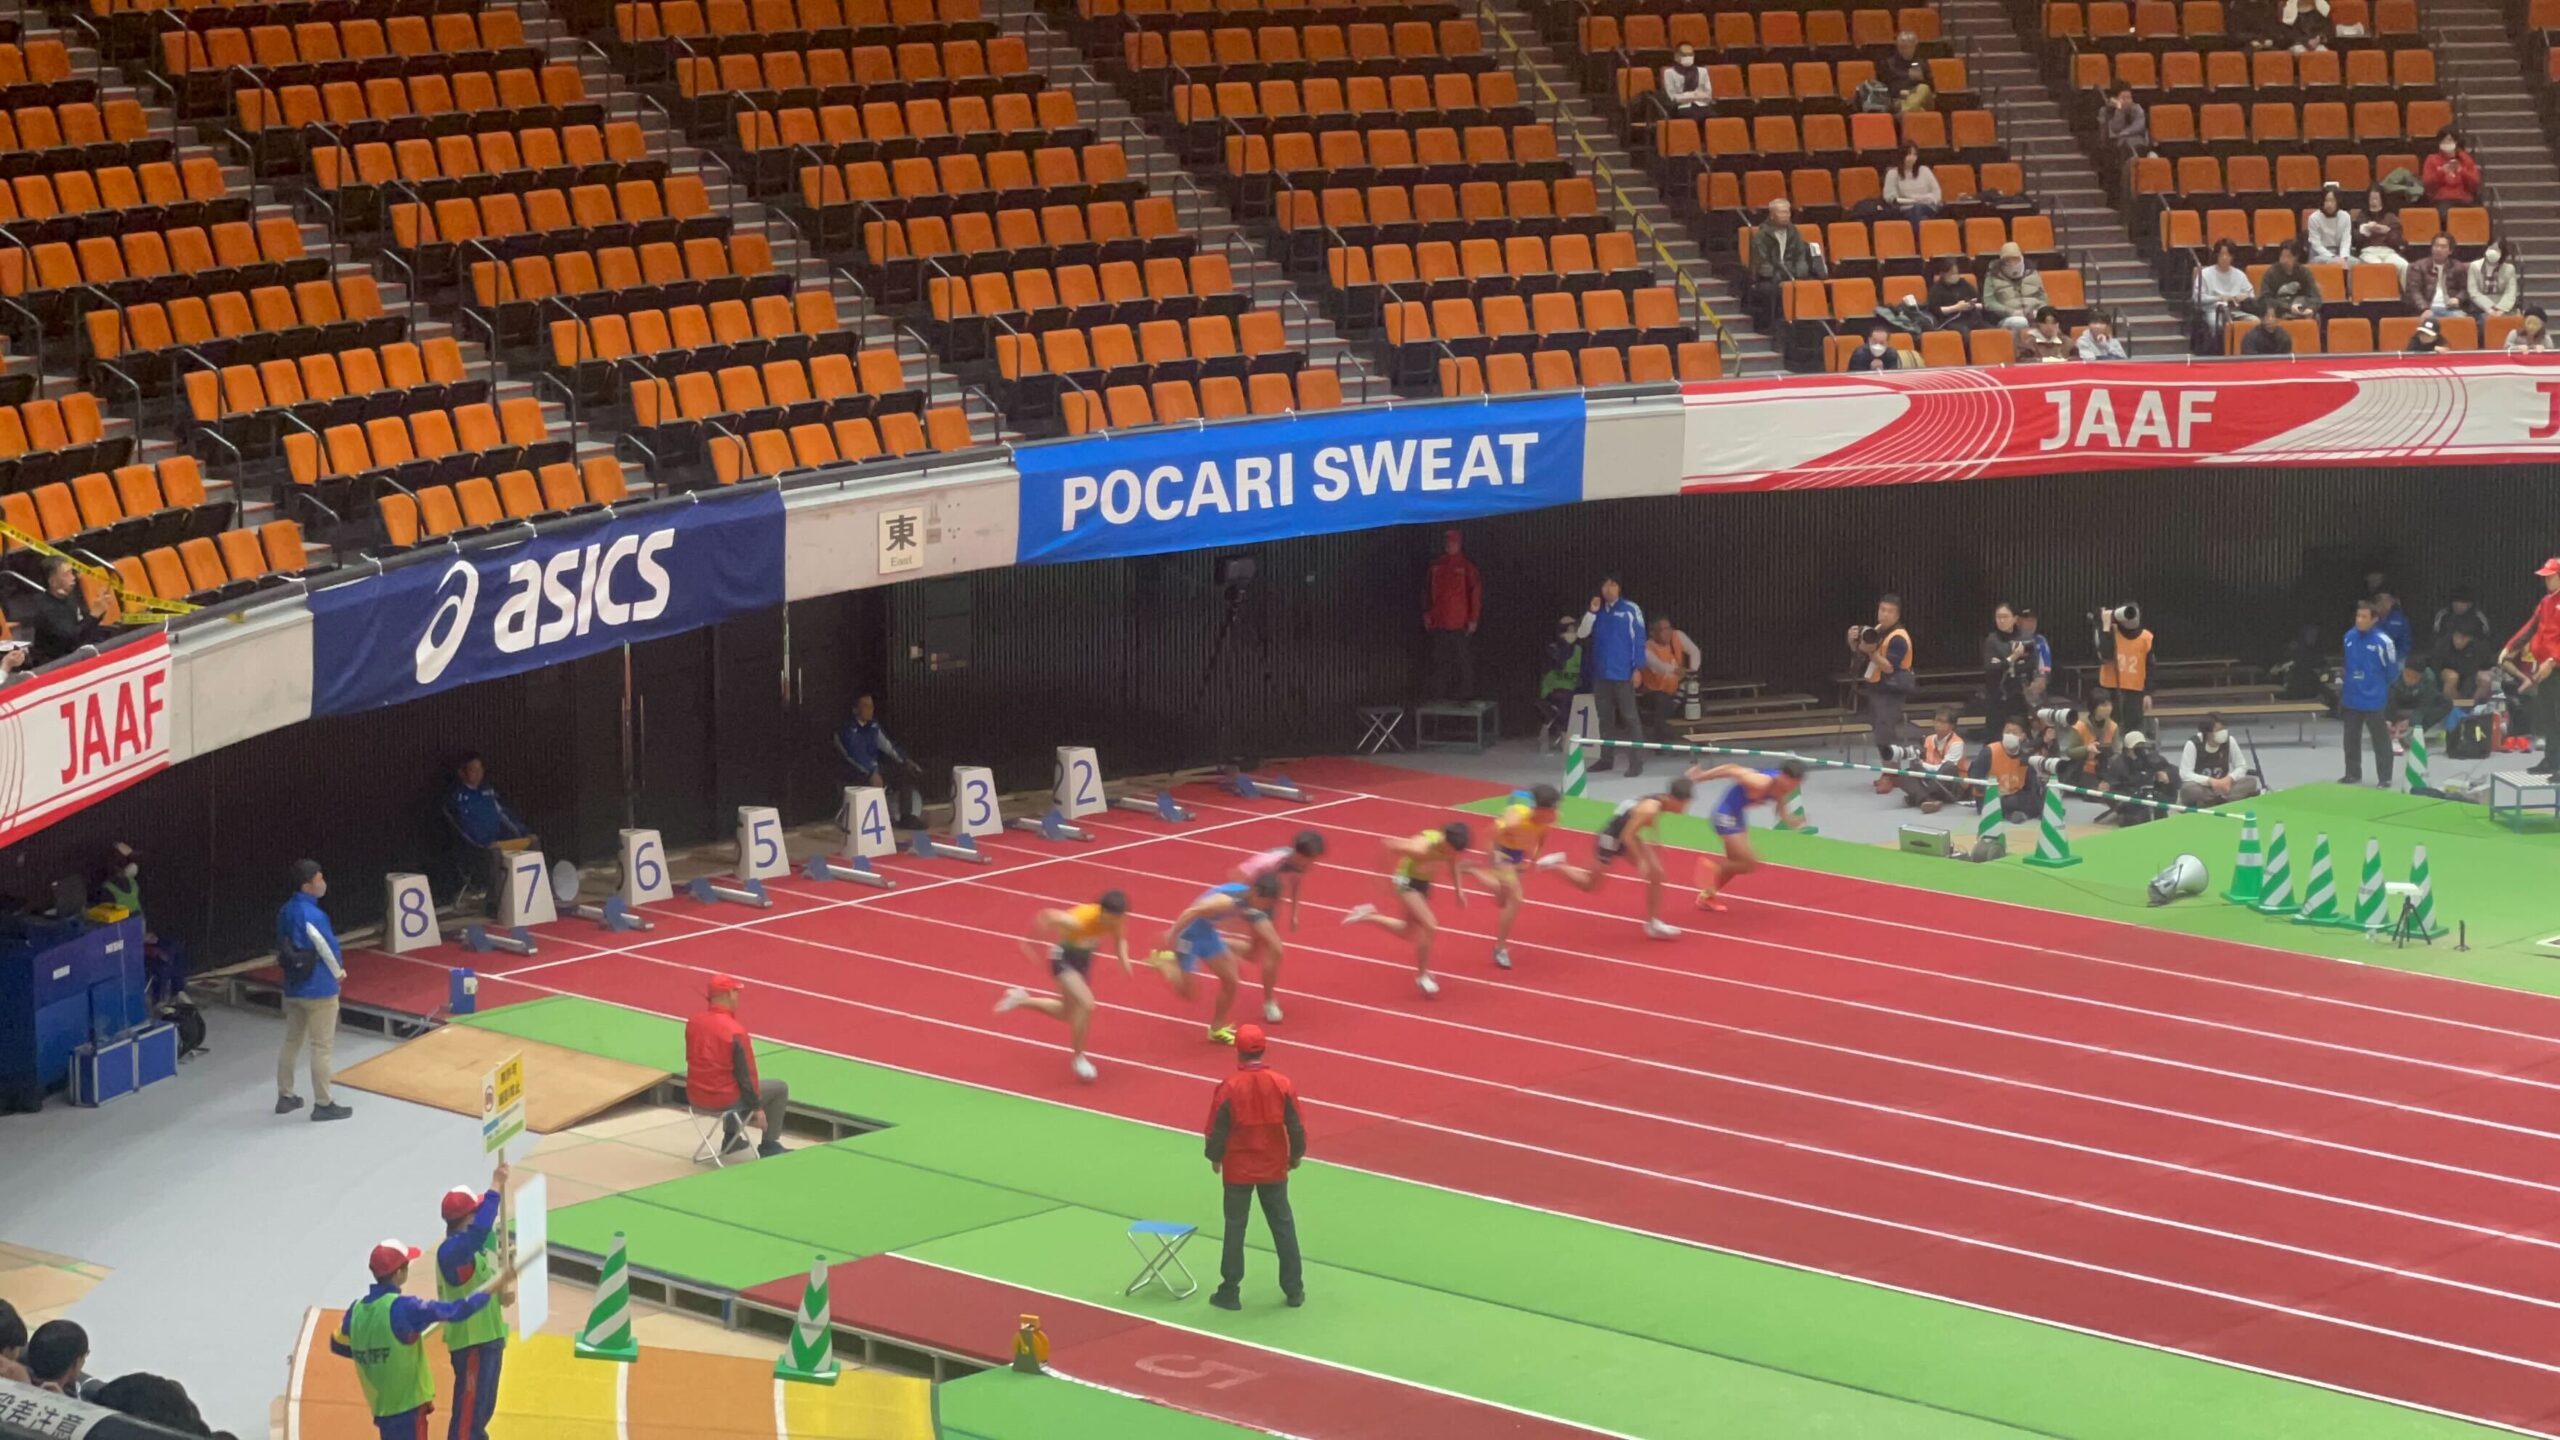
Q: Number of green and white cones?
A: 12